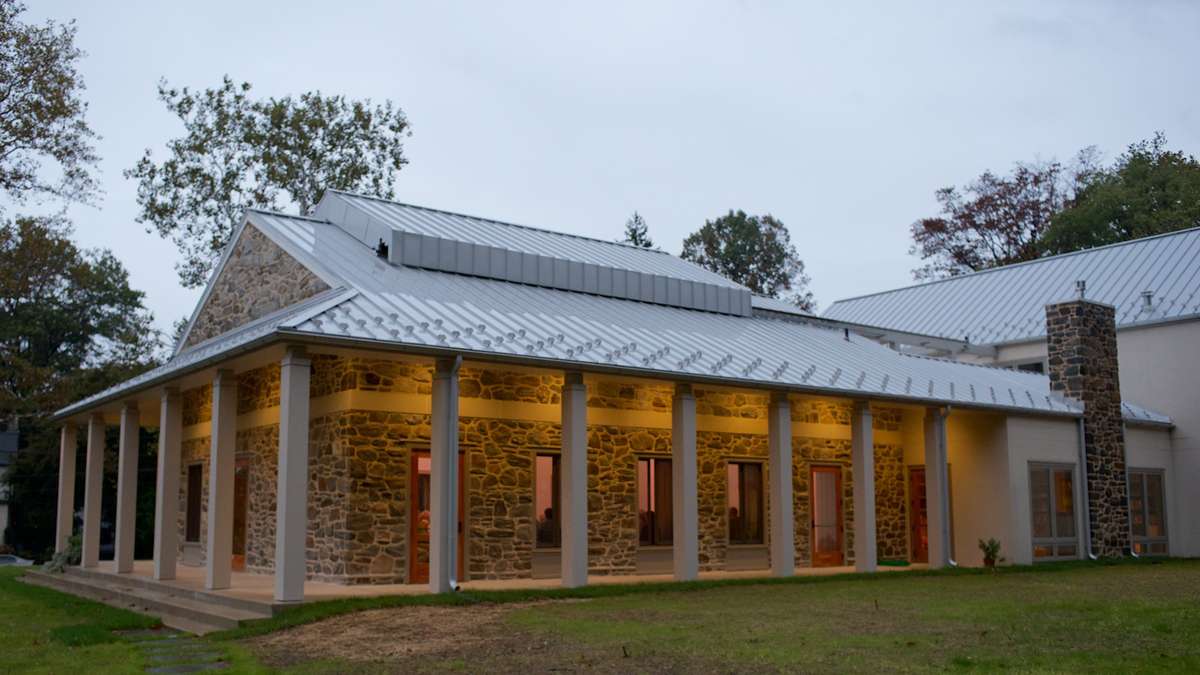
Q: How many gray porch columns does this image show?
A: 12